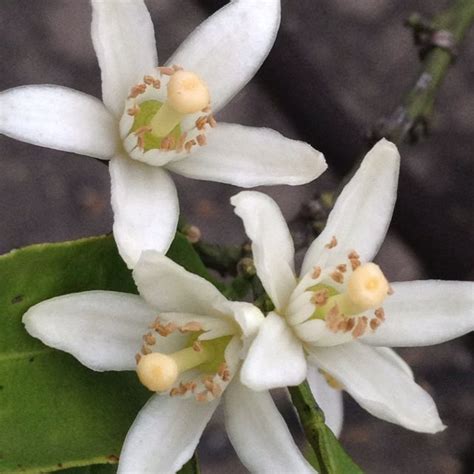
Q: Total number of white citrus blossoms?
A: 3